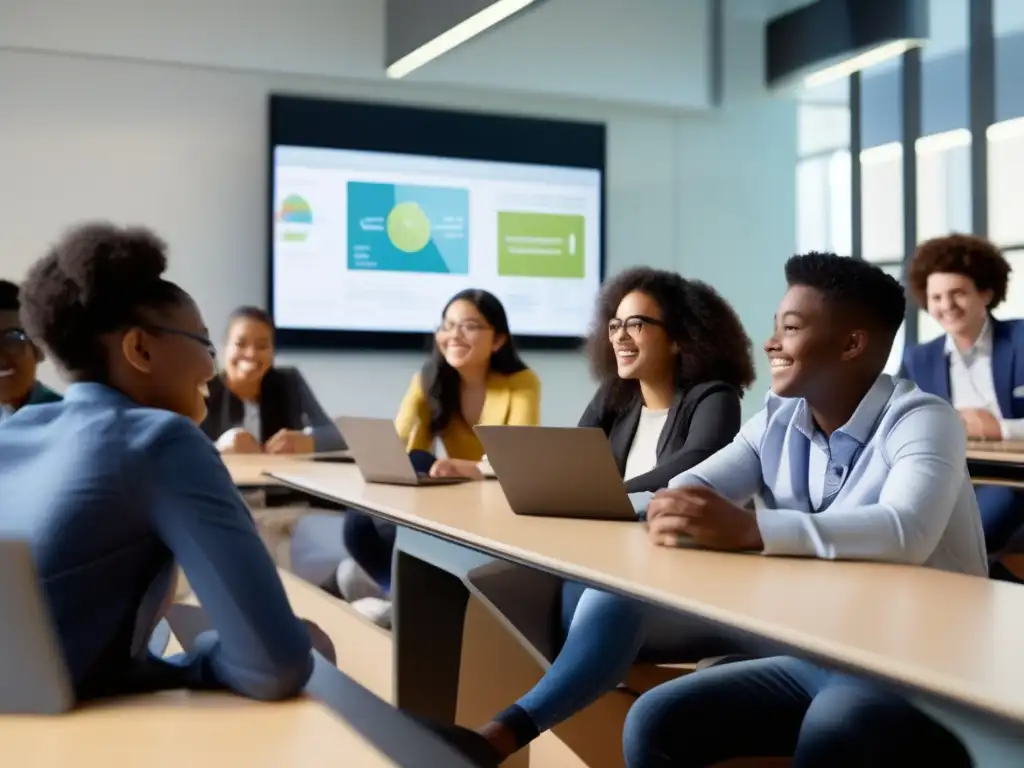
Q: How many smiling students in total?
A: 7